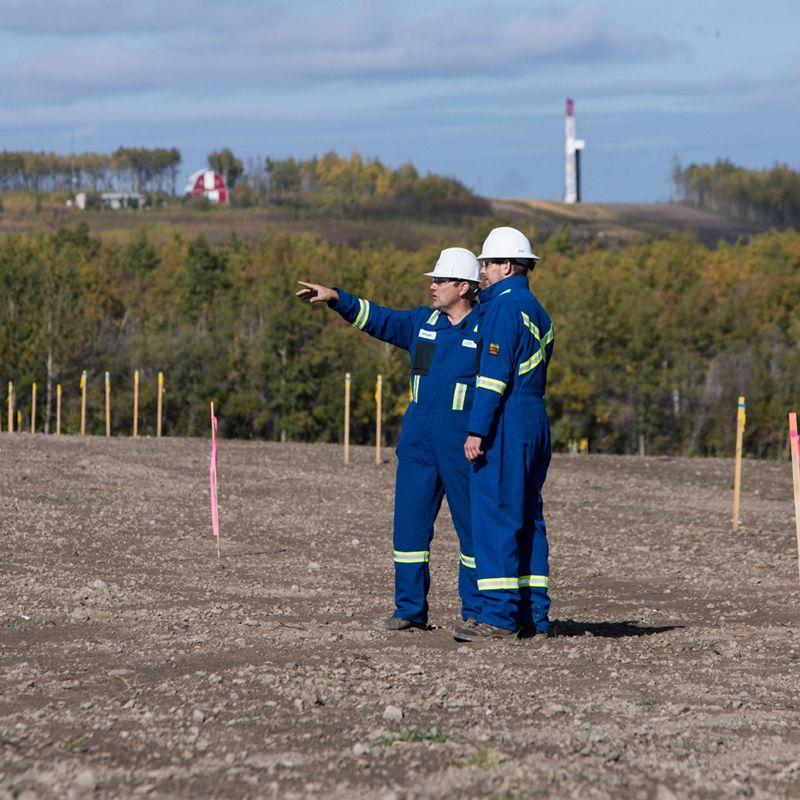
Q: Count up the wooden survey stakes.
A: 12